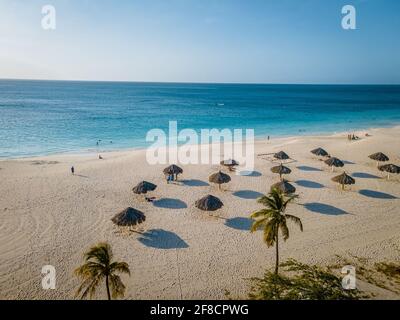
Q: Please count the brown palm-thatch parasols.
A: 14